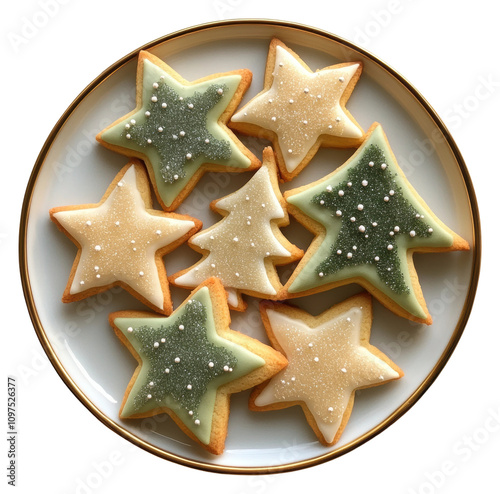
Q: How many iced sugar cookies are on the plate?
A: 7